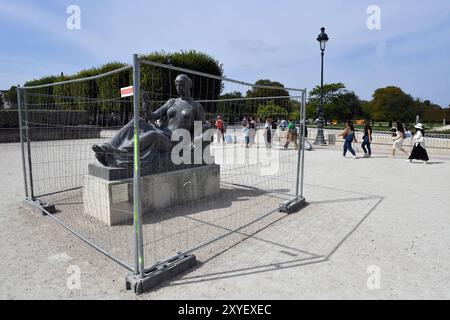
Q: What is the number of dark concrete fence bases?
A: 3